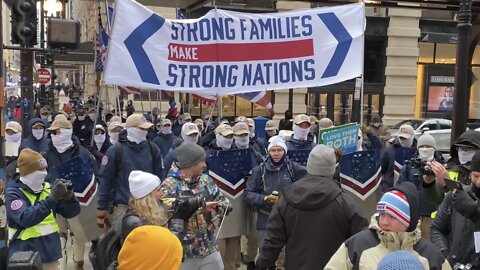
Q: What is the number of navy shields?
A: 5